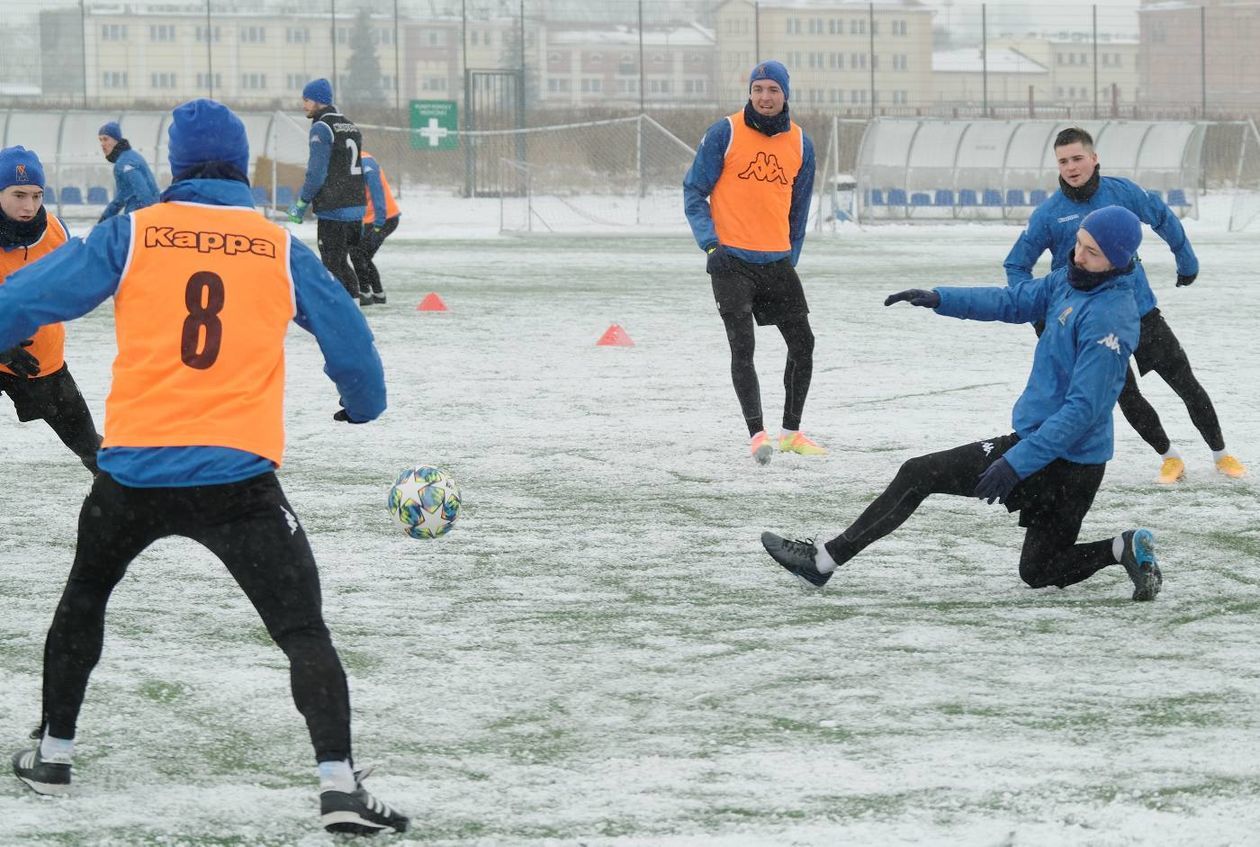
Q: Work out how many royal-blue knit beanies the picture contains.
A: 6